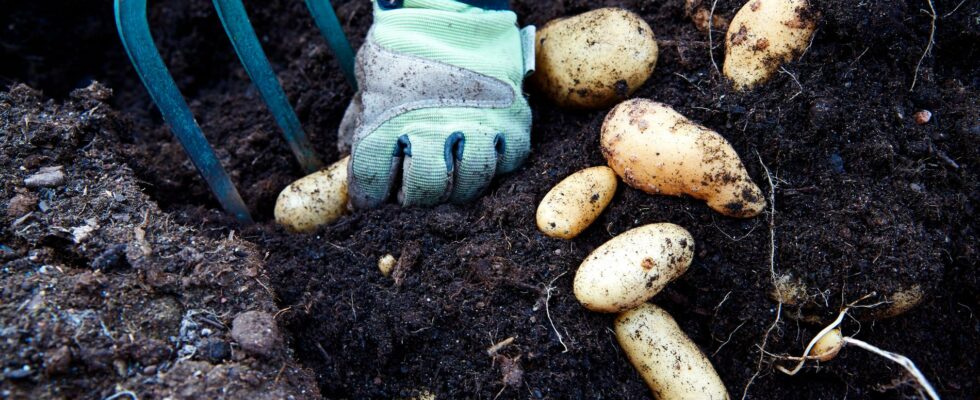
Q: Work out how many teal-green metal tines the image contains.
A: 3